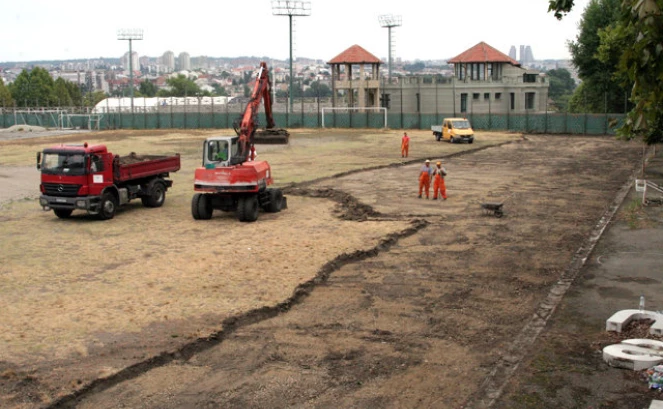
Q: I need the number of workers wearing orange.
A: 3